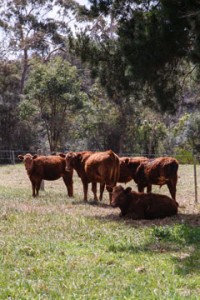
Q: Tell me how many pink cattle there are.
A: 0